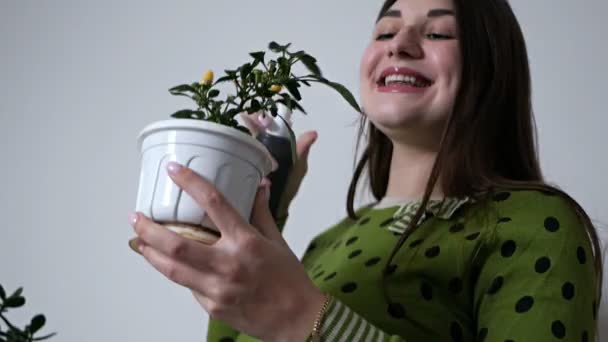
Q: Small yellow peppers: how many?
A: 2